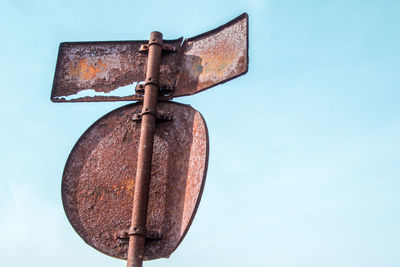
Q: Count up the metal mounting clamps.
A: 4